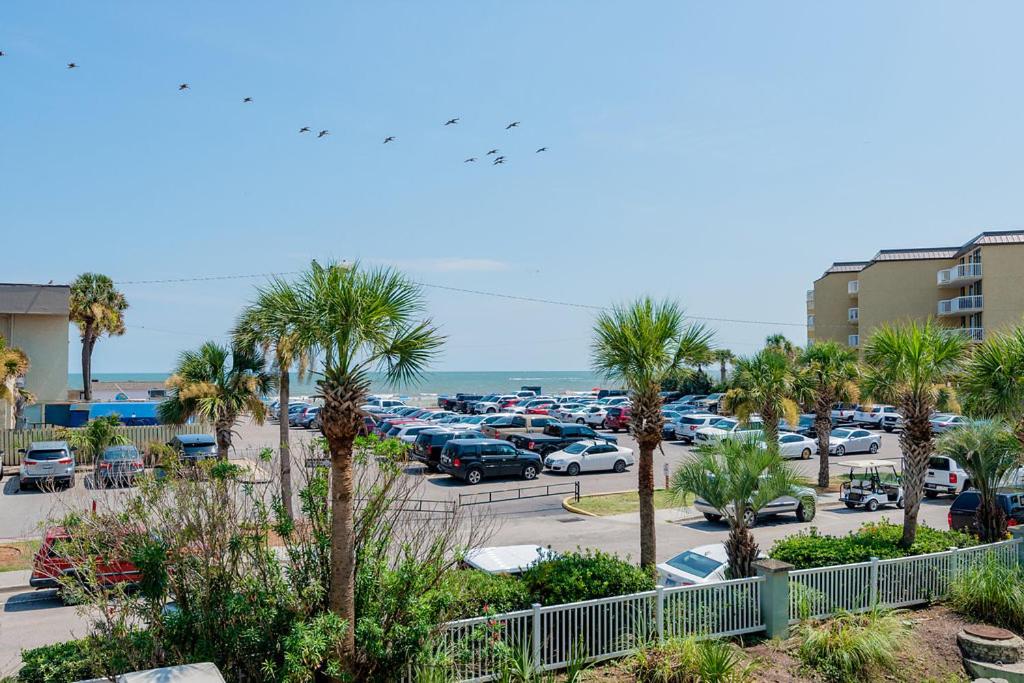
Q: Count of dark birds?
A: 14